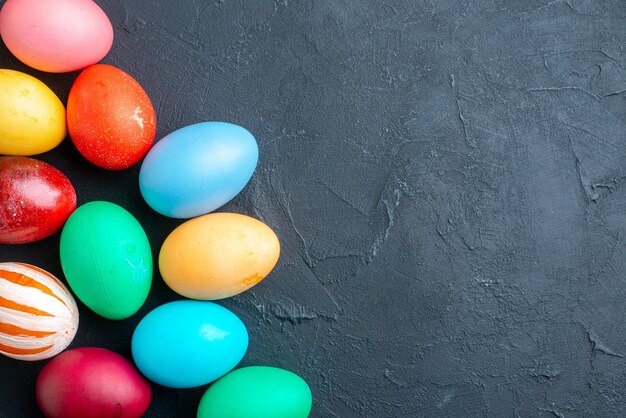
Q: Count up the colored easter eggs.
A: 11